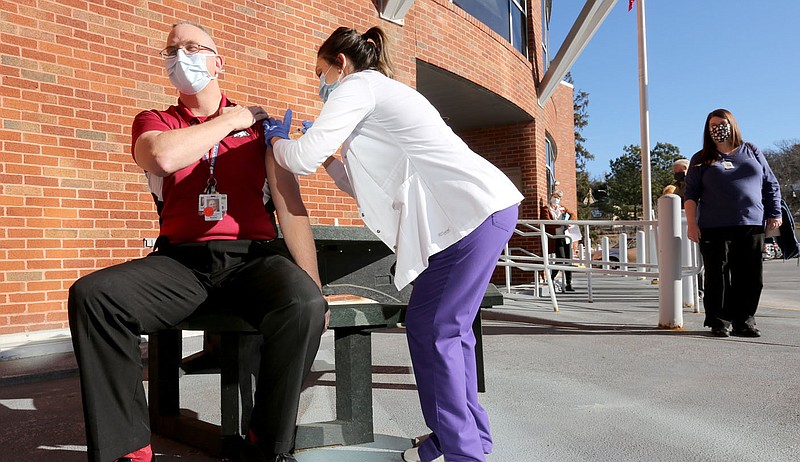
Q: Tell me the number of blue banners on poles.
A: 0